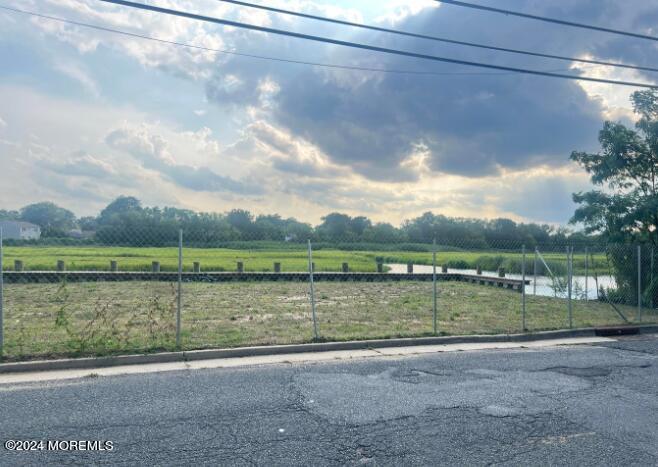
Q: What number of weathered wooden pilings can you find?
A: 14